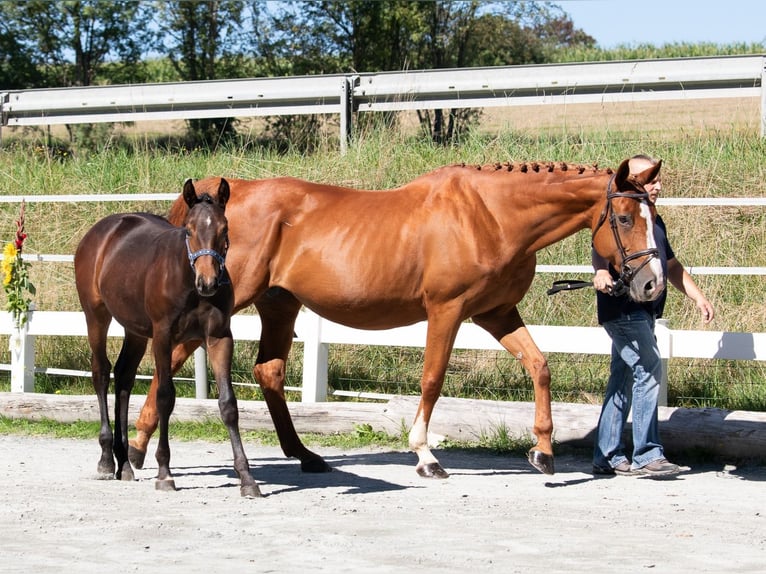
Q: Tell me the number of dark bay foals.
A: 1